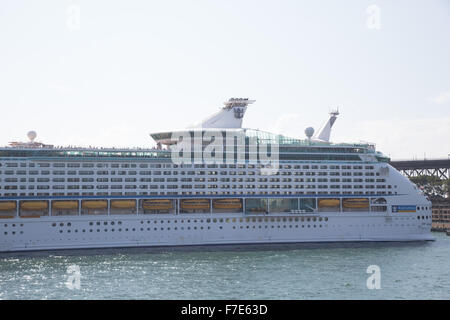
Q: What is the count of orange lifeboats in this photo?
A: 10